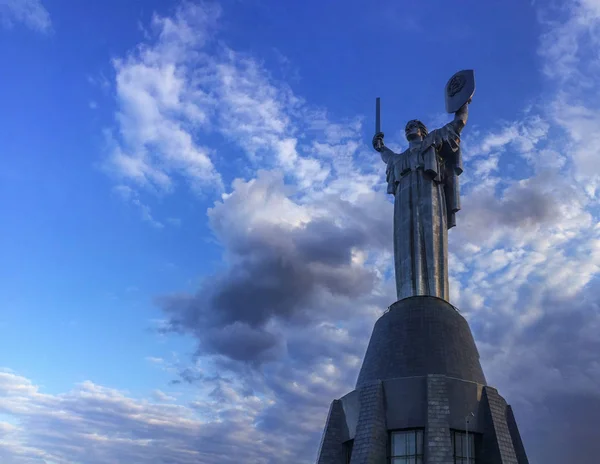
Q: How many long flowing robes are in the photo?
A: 1